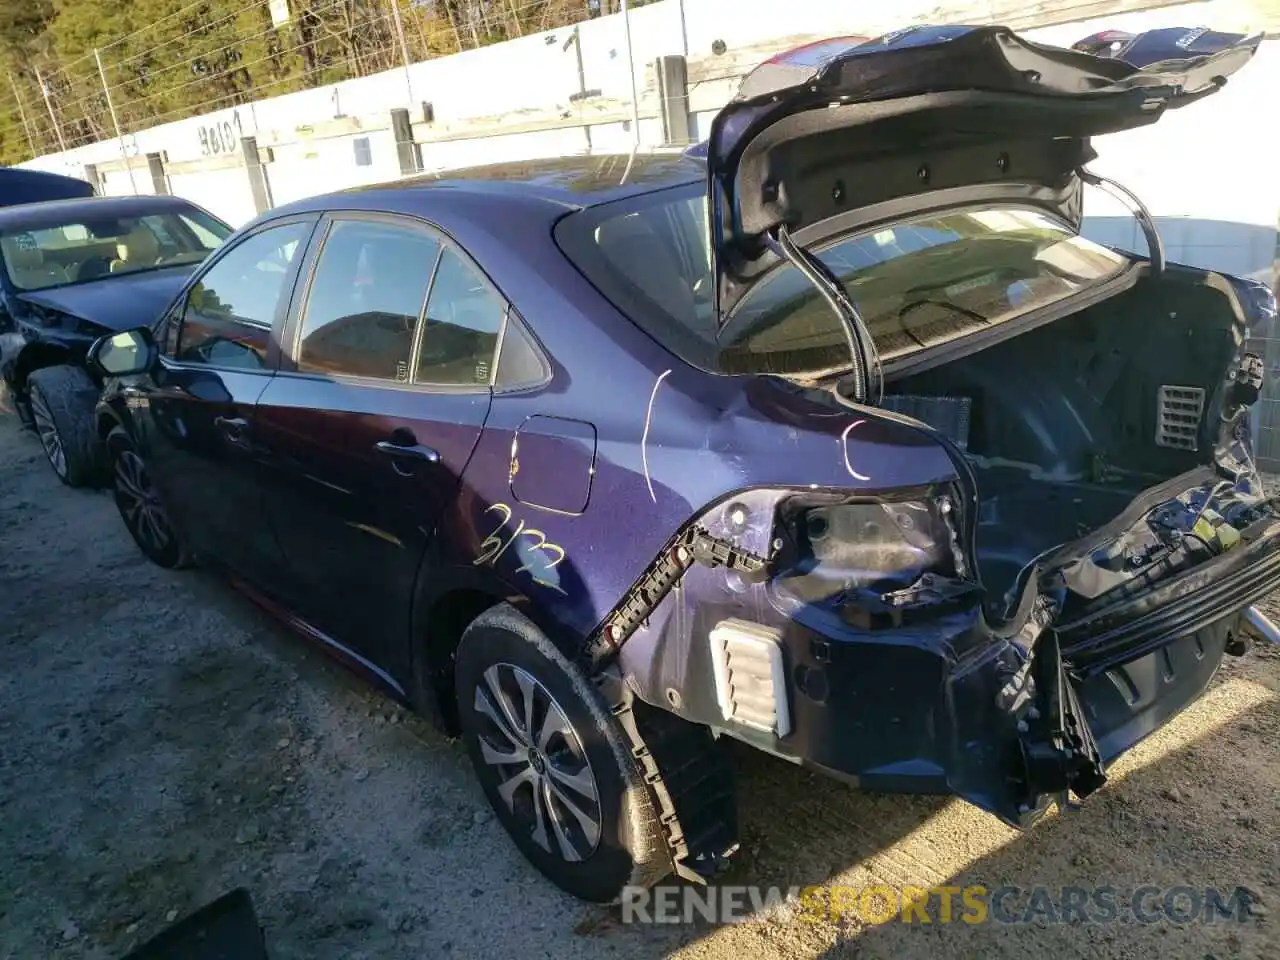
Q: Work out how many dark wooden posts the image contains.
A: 5